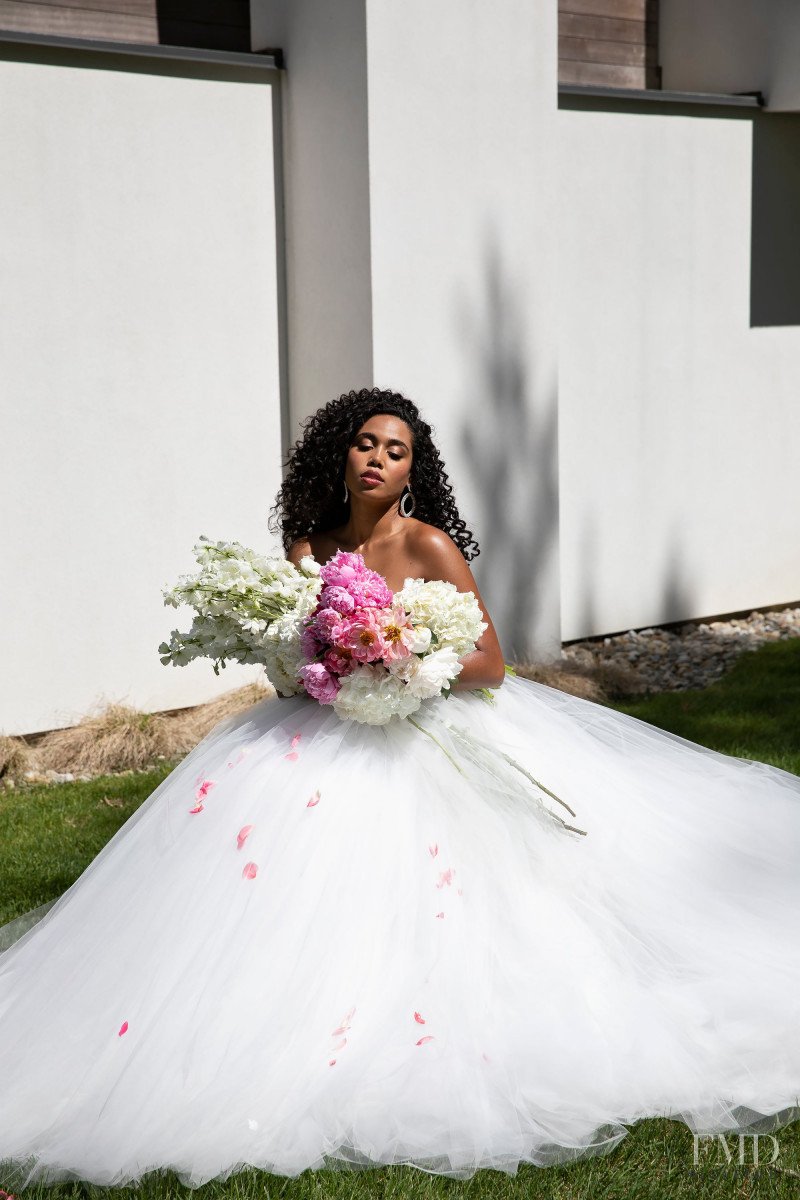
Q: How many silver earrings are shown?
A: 2